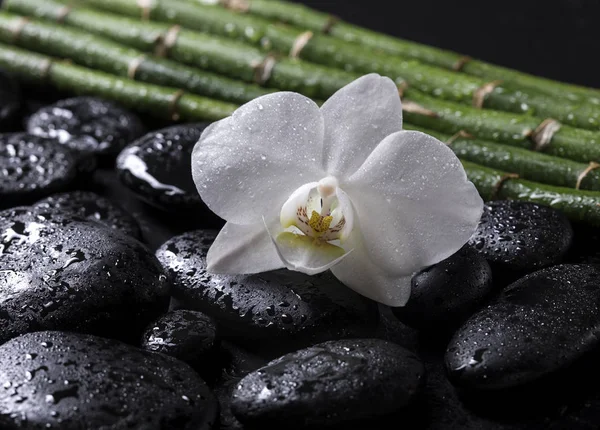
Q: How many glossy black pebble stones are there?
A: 13